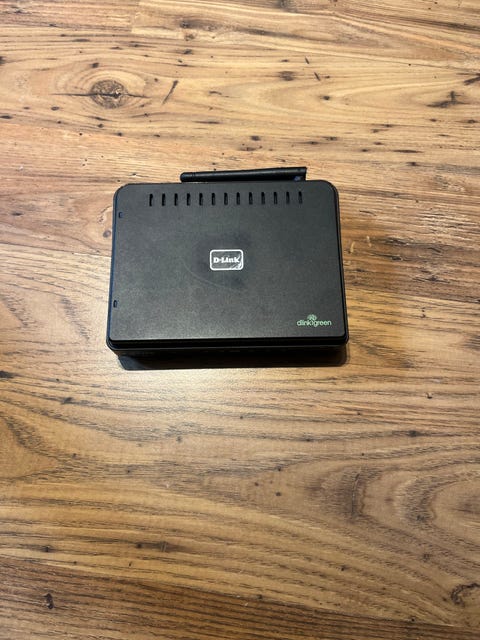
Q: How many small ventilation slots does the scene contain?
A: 13